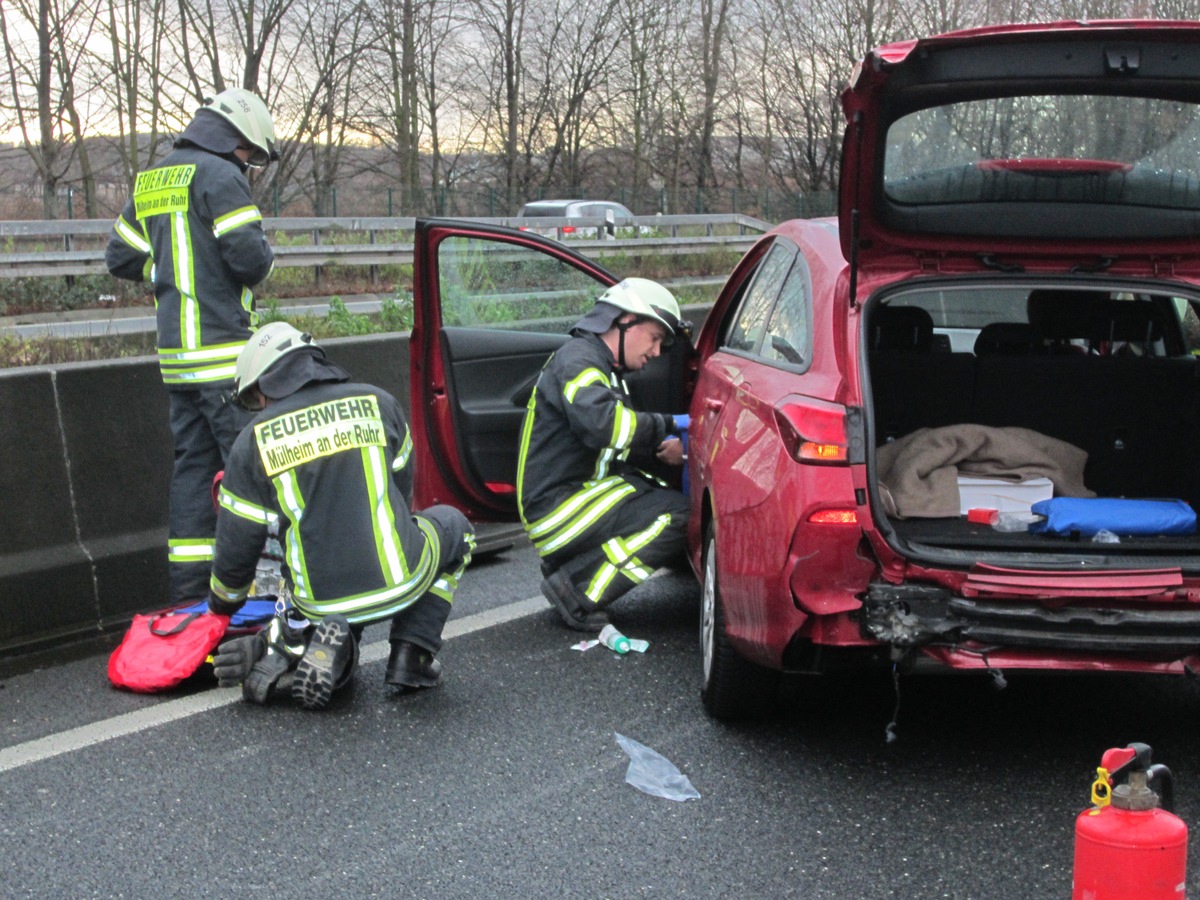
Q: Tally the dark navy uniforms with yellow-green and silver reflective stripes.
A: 3